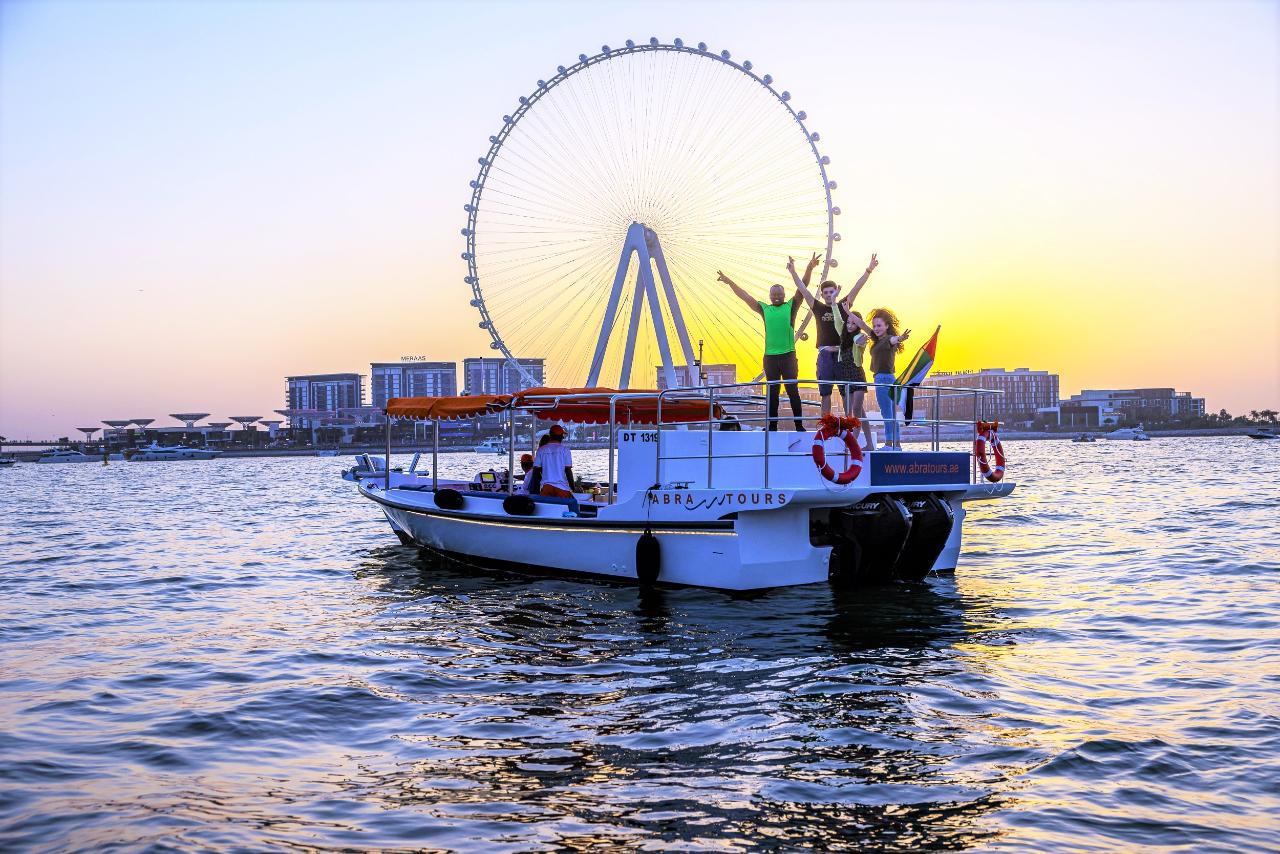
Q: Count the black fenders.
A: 3